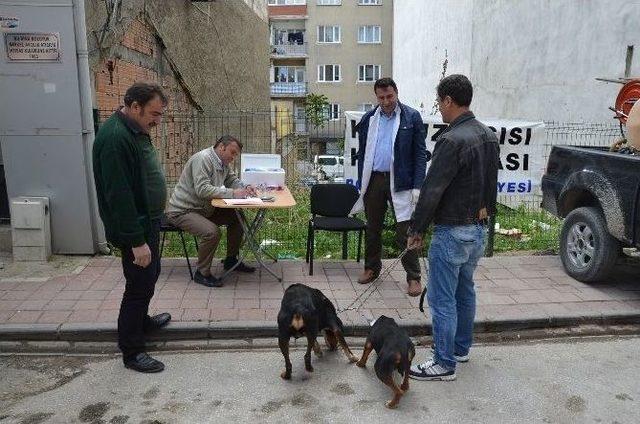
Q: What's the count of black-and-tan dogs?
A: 2